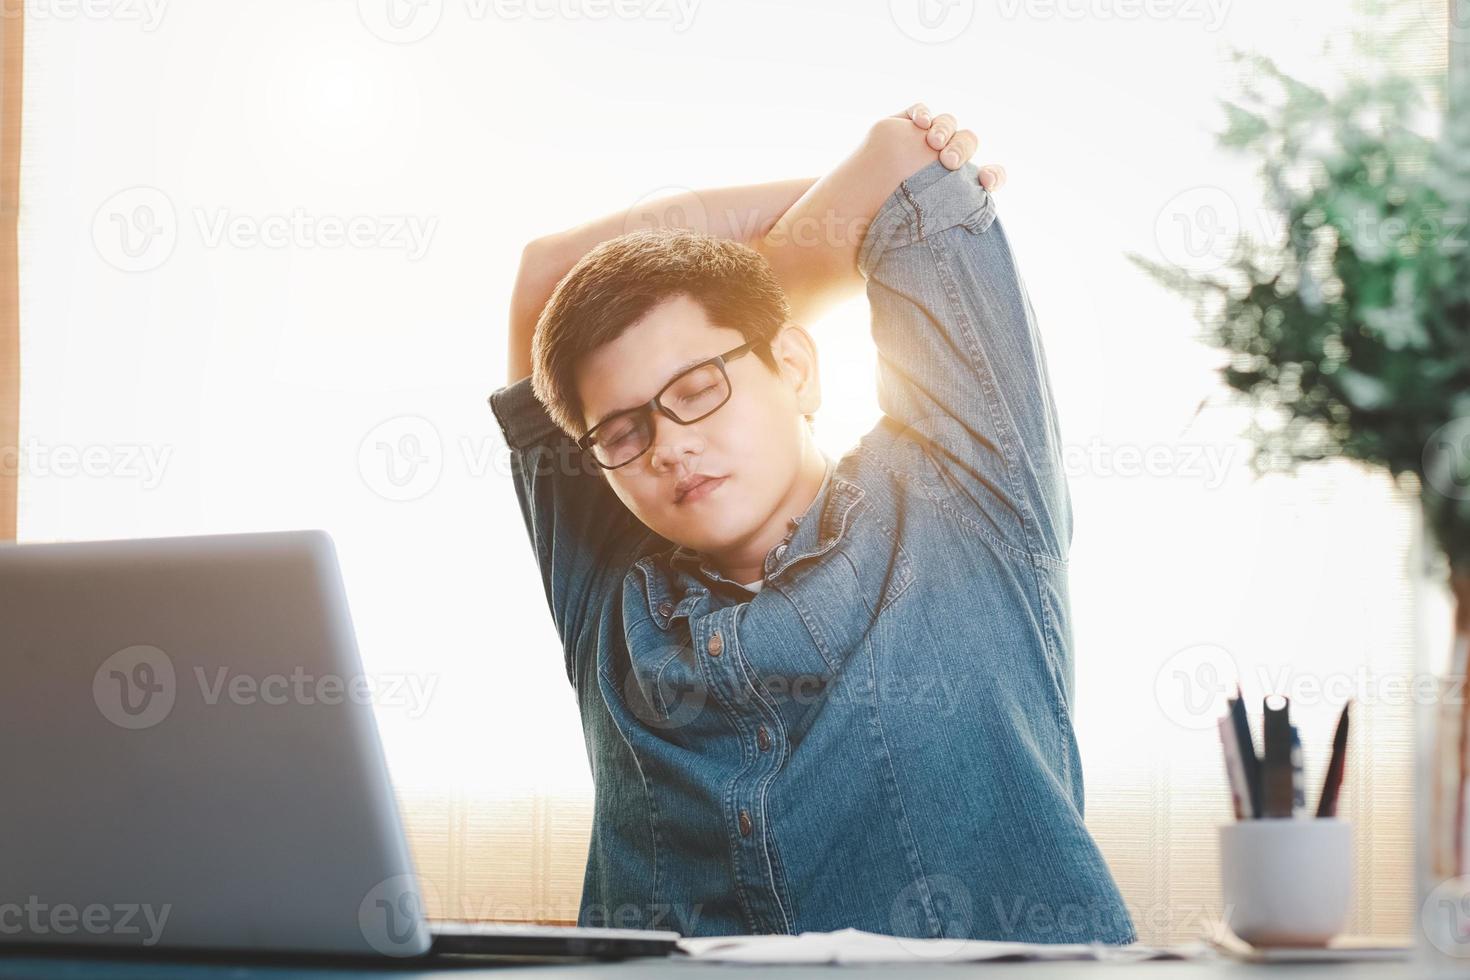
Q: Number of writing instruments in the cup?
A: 5